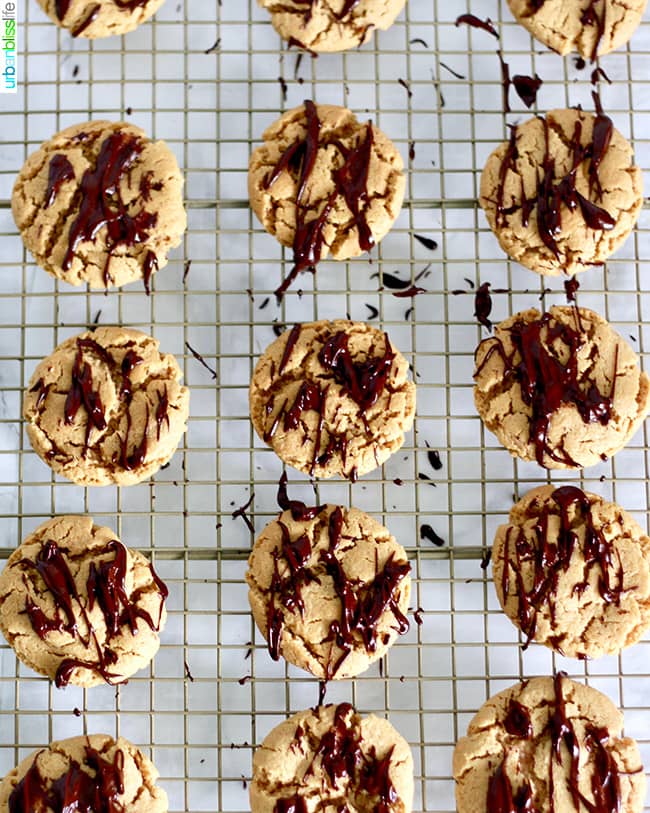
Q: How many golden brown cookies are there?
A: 15